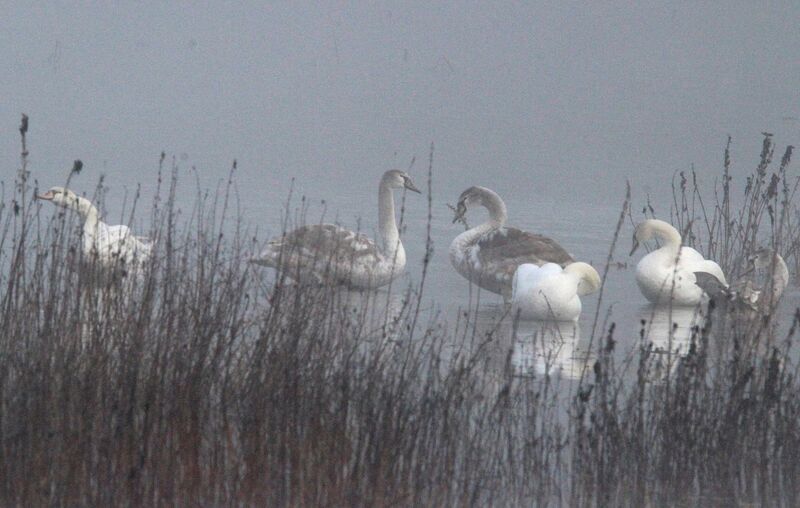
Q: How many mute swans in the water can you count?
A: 6